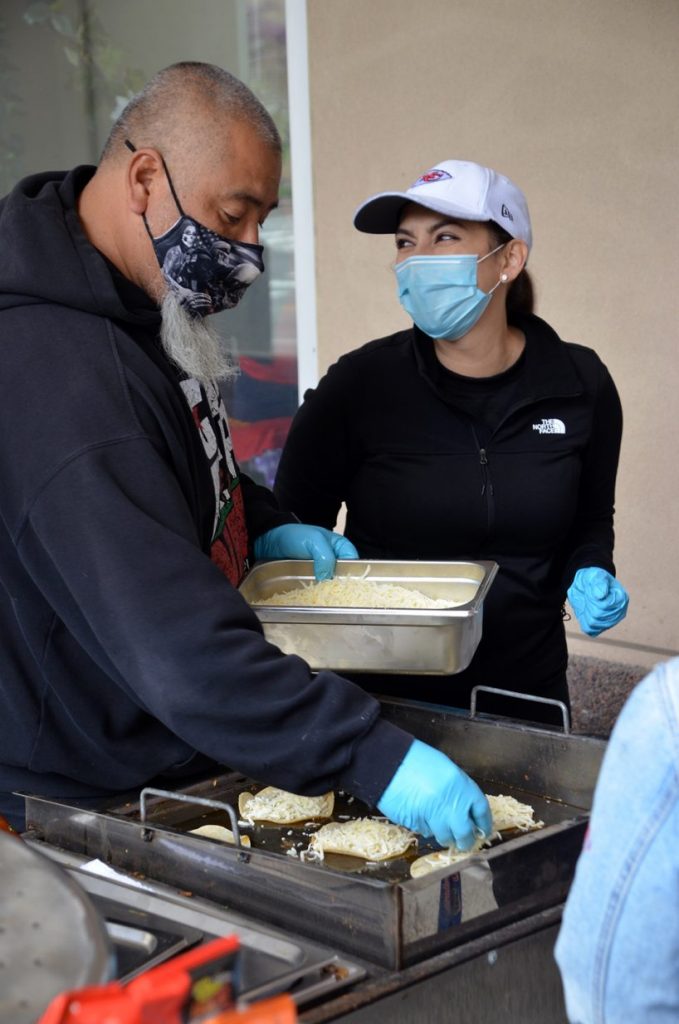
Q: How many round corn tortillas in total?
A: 5